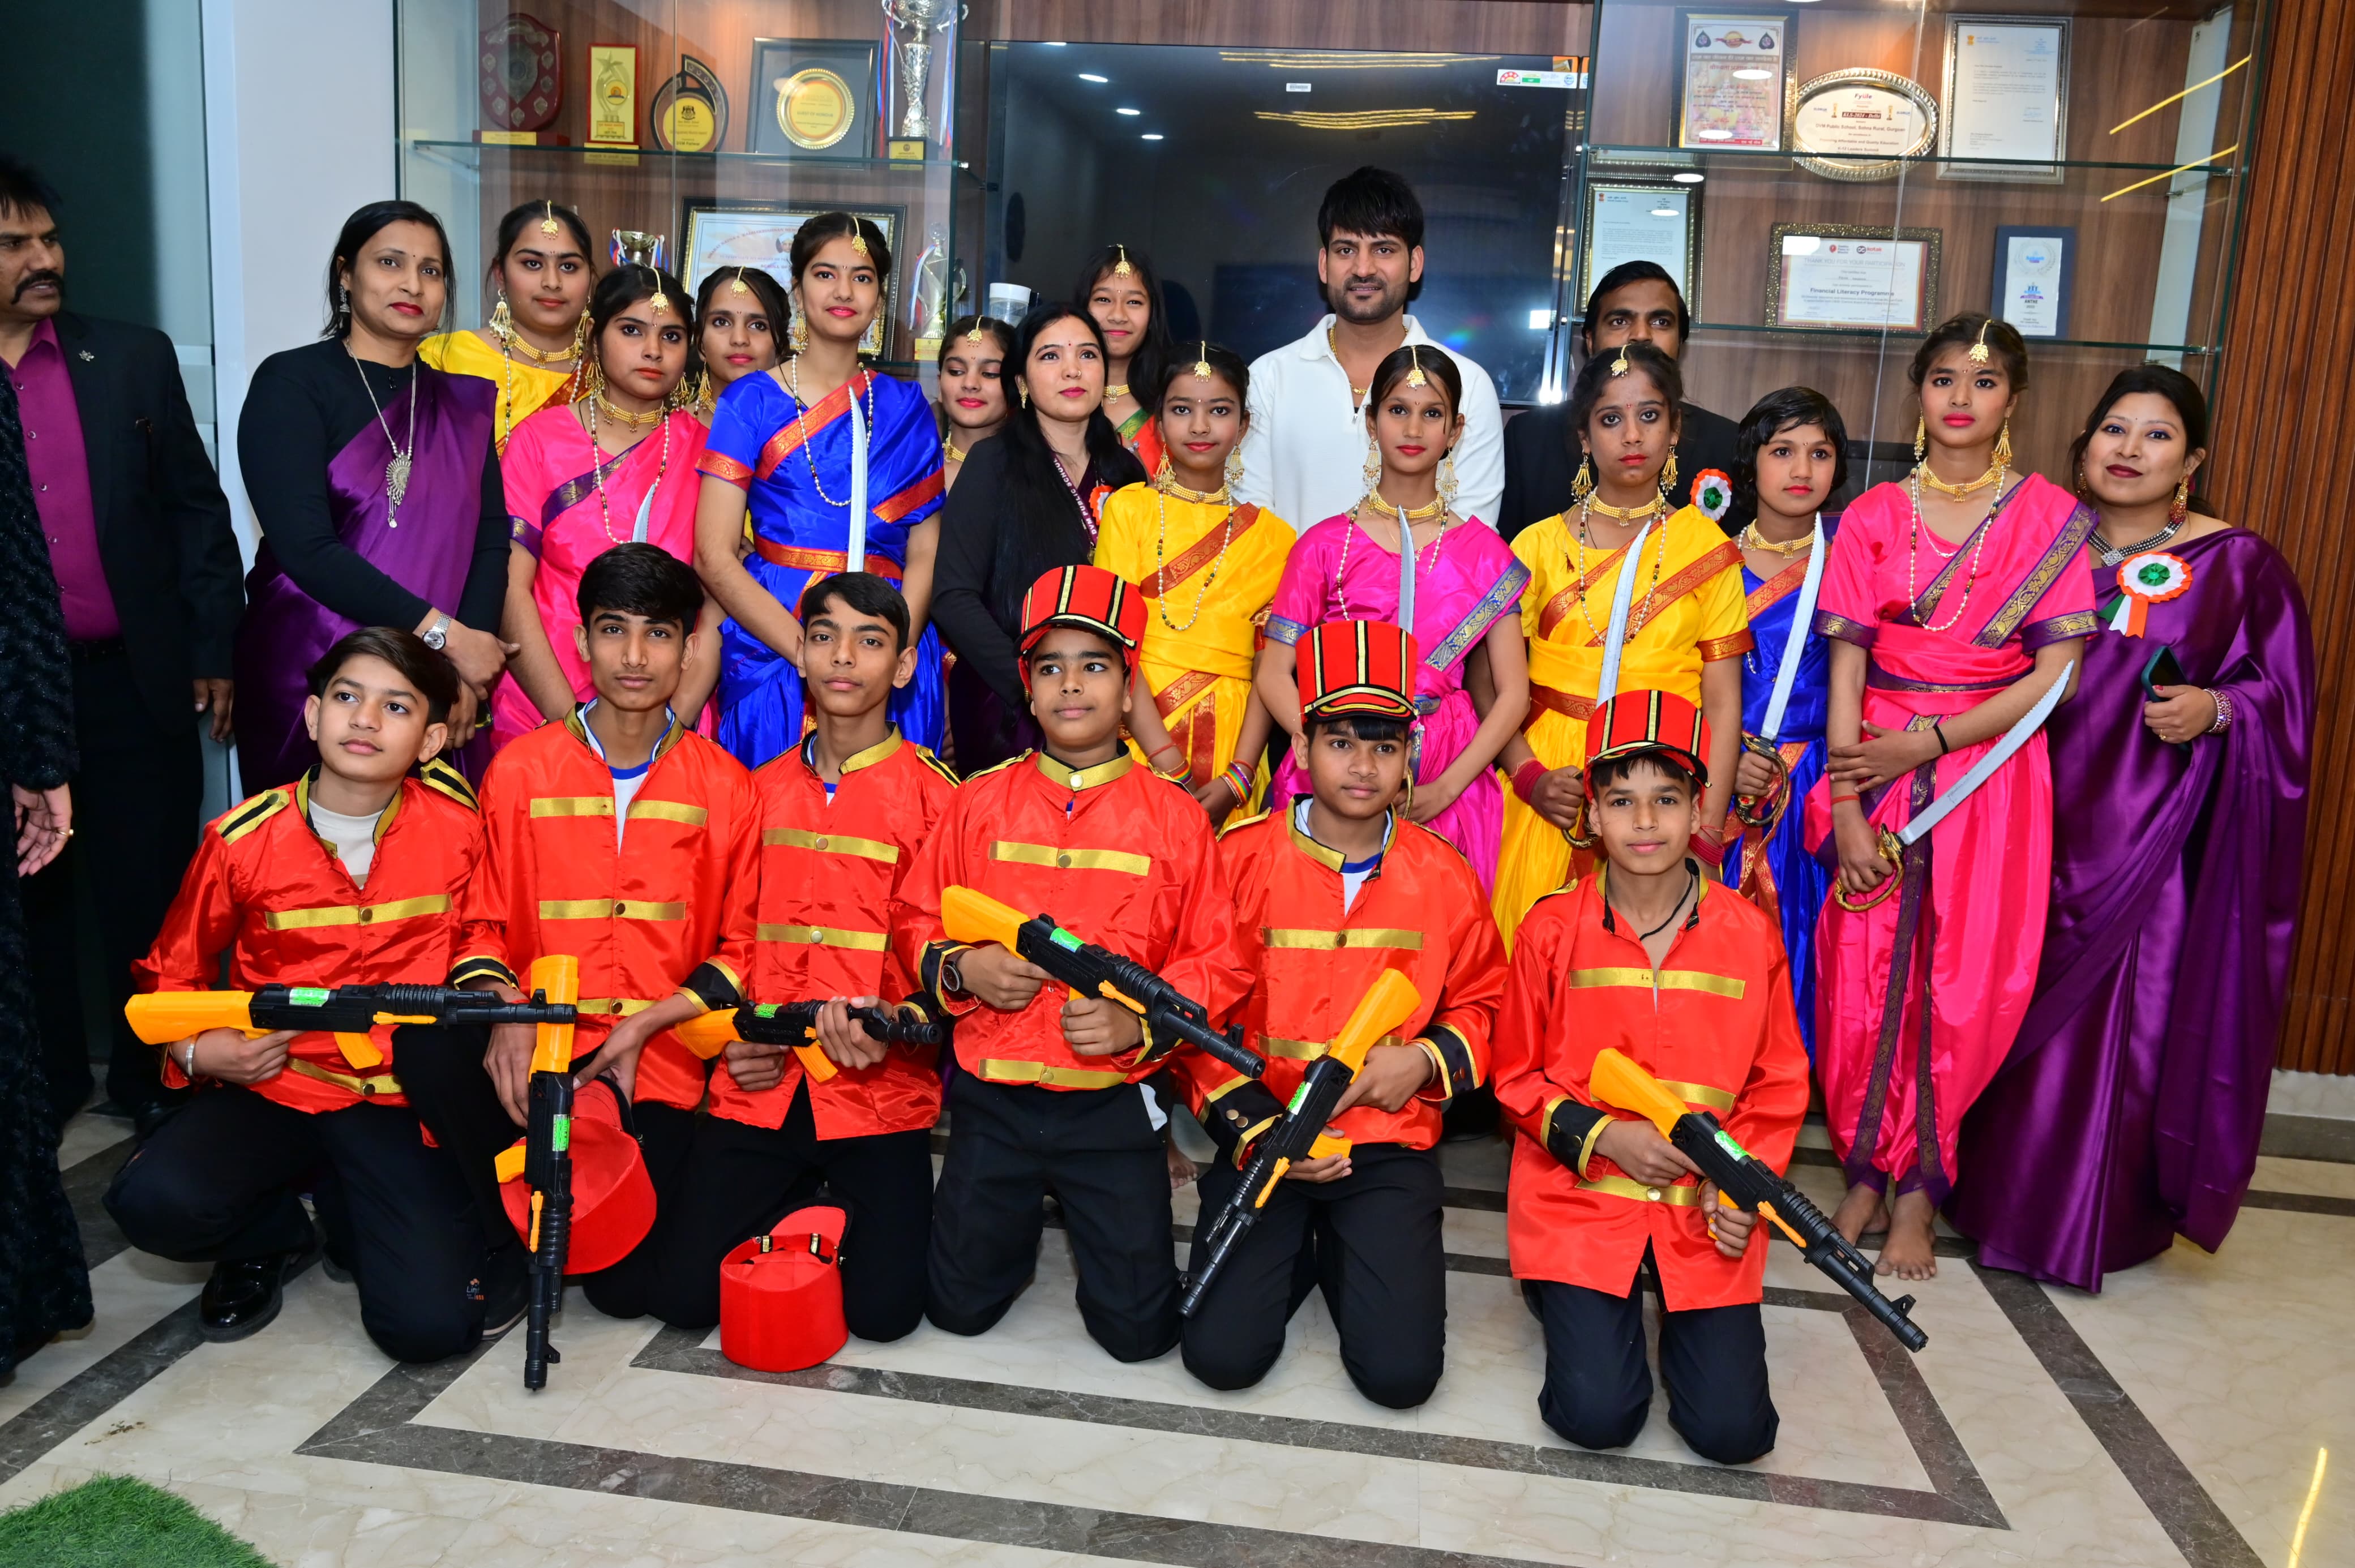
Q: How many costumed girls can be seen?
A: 11